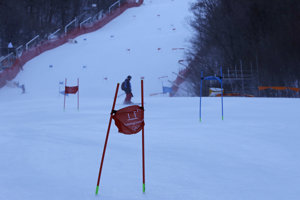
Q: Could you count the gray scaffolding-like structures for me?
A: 1